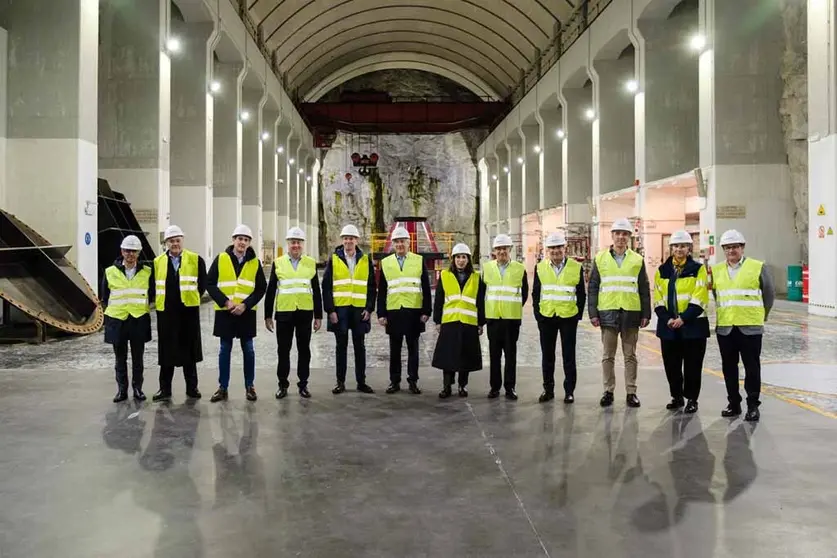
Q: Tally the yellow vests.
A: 11